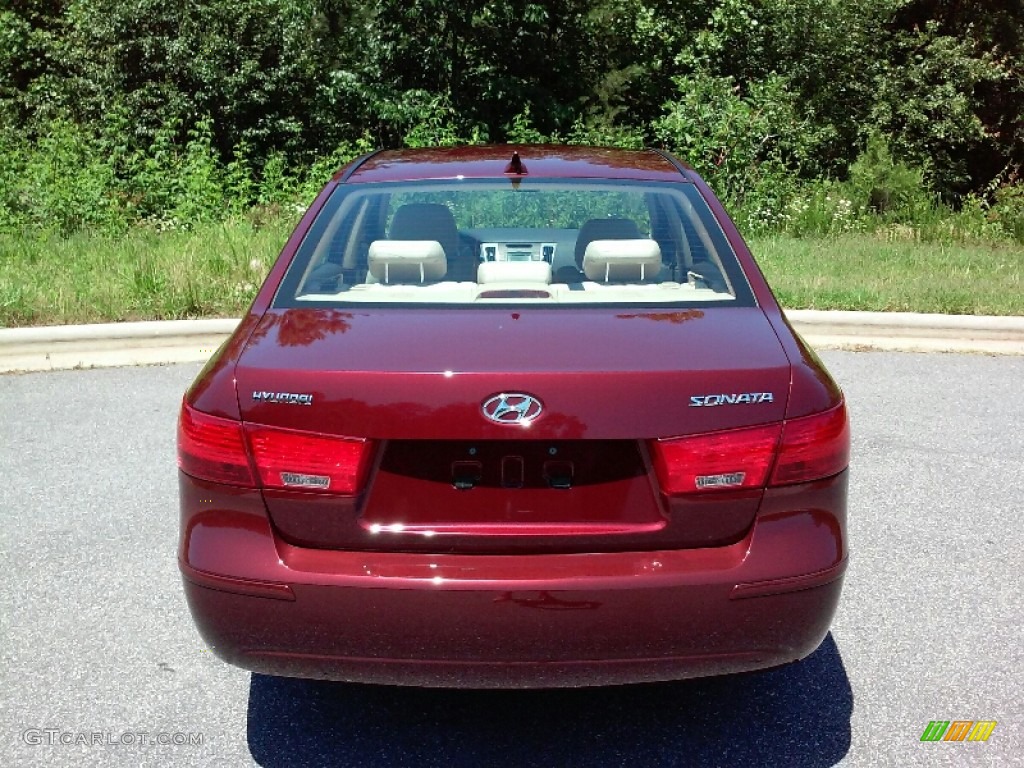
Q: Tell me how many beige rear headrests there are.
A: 3